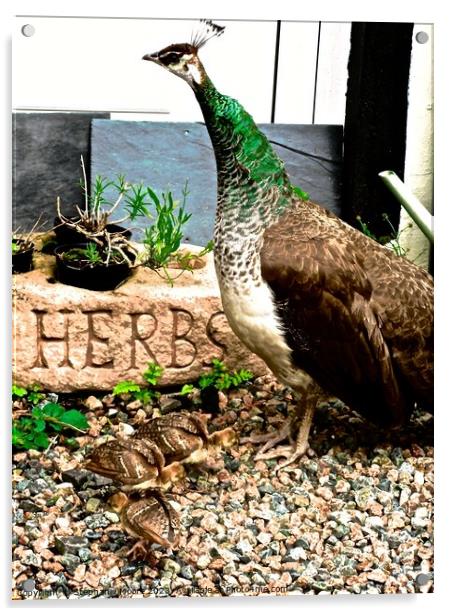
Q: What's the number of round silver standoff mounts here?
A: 4